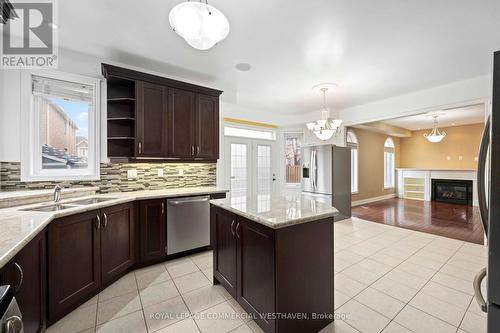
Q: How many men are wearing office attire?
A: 0